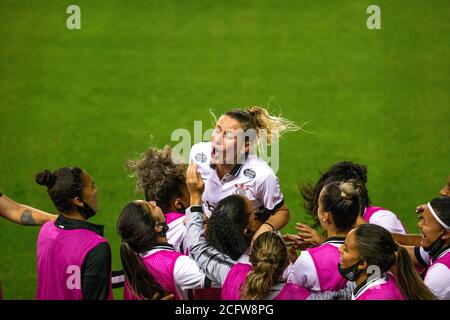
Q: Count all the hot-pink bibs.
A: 8